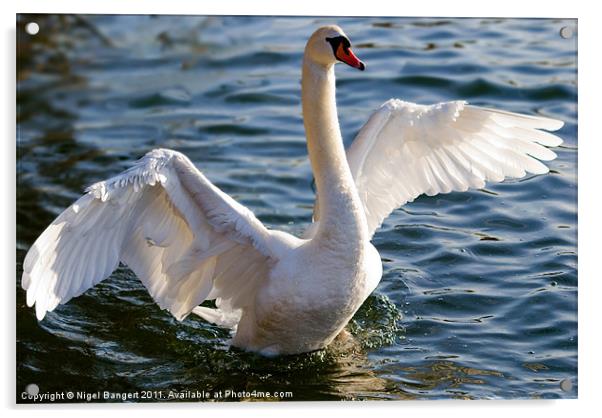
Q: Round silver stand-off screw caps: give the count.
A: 4